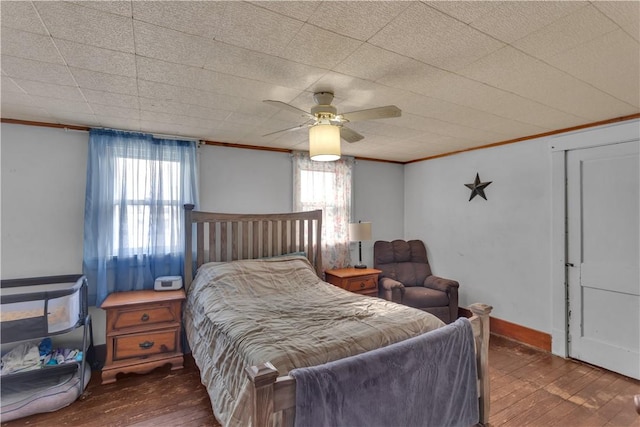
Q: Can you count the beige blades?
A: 4